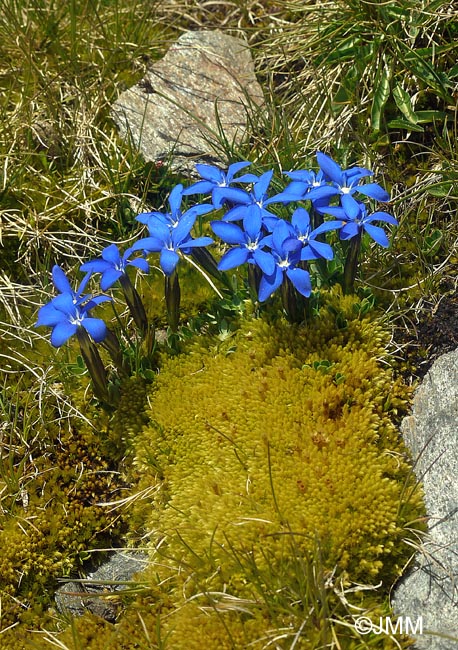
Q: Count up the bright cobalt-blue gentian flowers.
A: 13